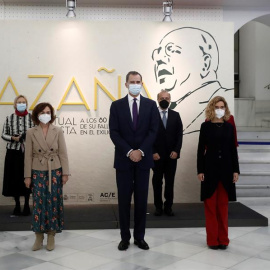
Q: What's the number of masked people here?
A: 5